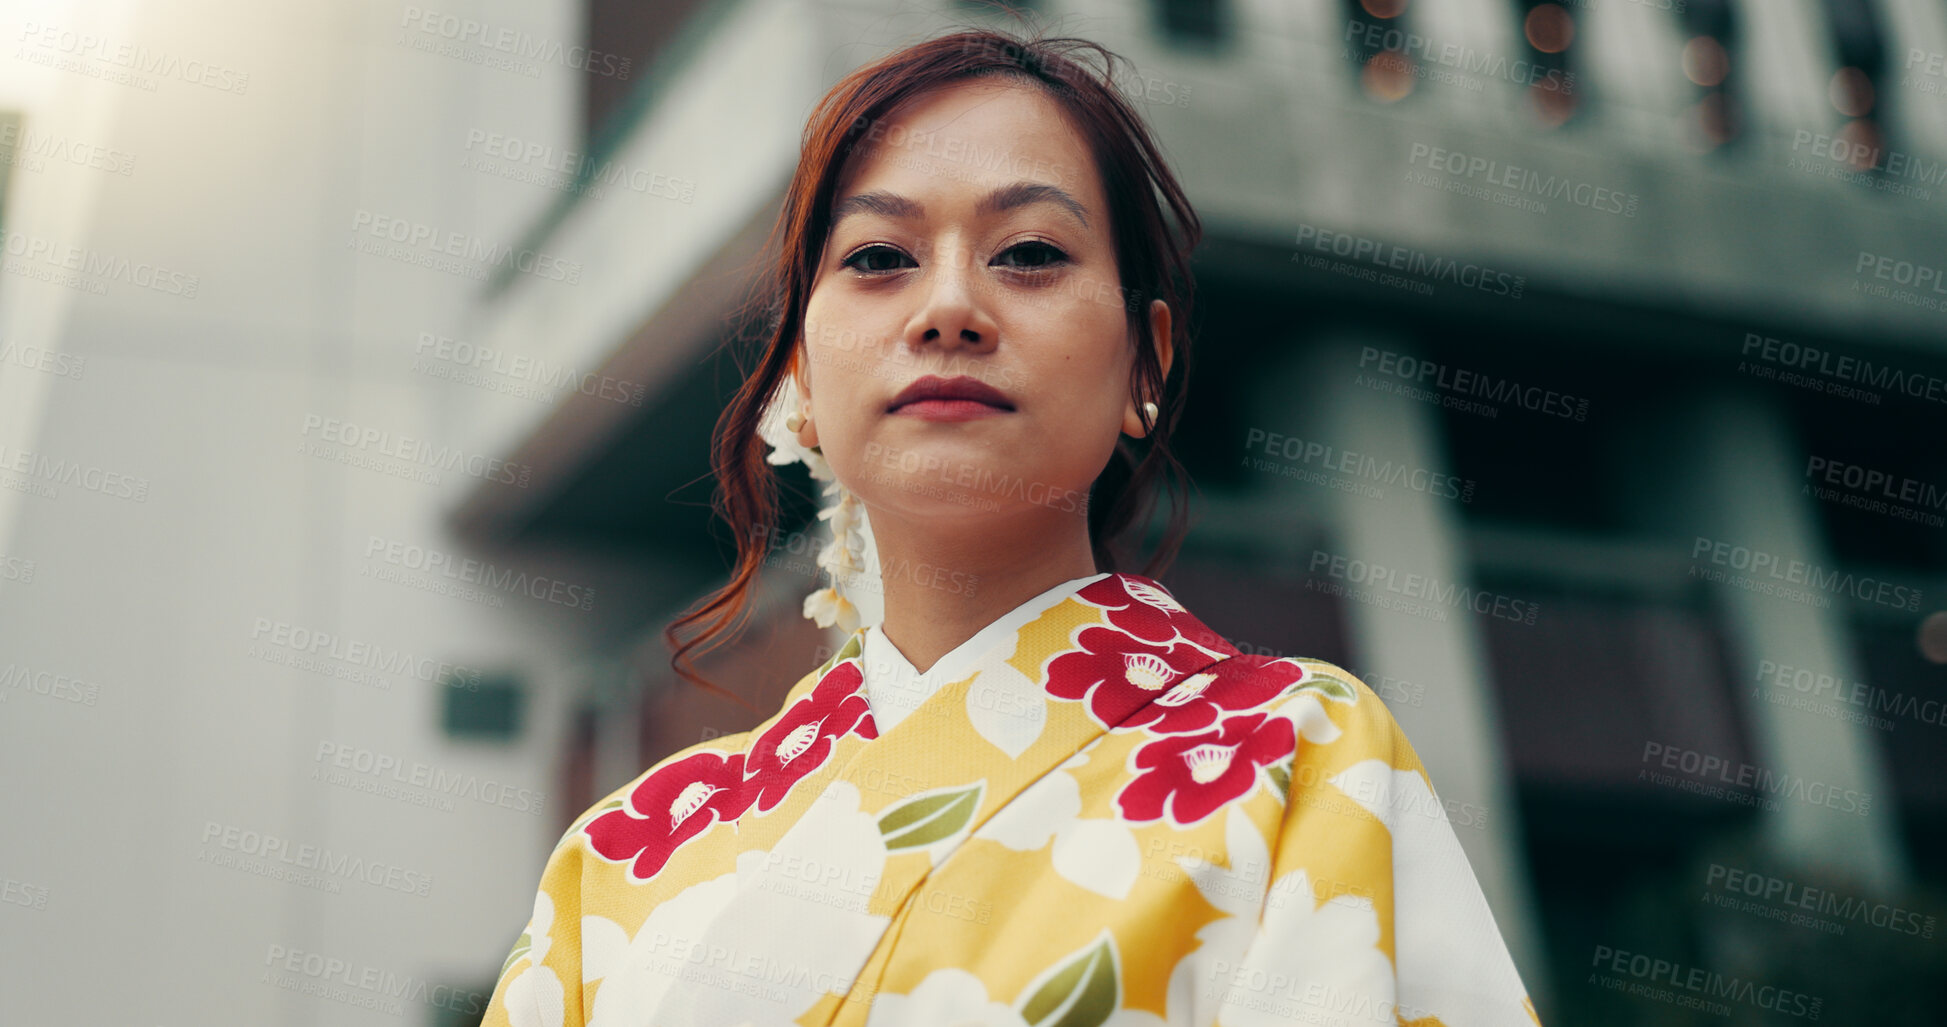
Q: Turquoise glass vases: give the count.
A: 0